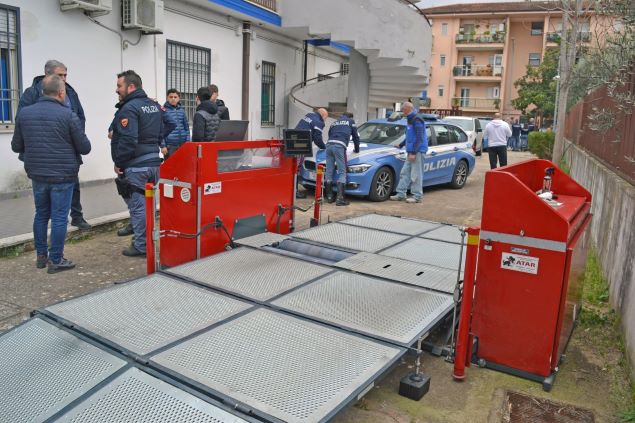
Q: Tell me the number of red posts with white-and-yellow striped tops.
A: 3